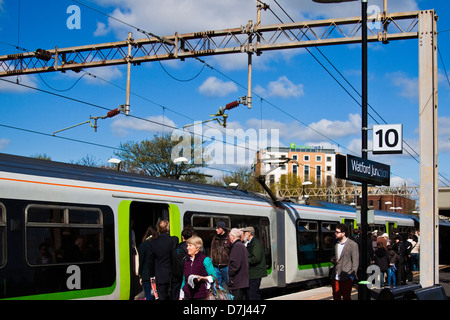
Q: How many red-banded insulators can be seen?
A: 2